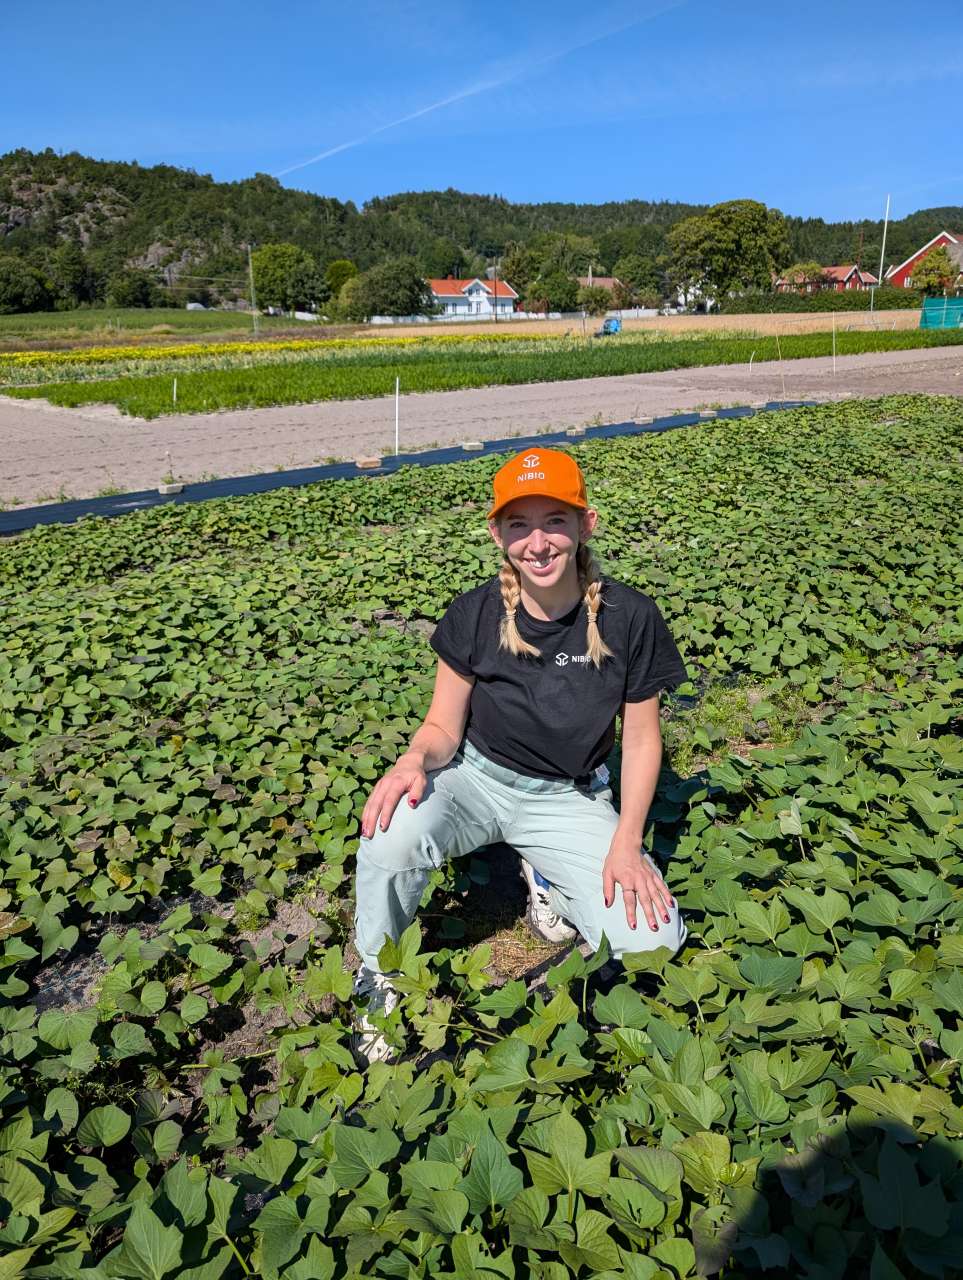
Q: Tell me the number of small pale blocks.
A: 7